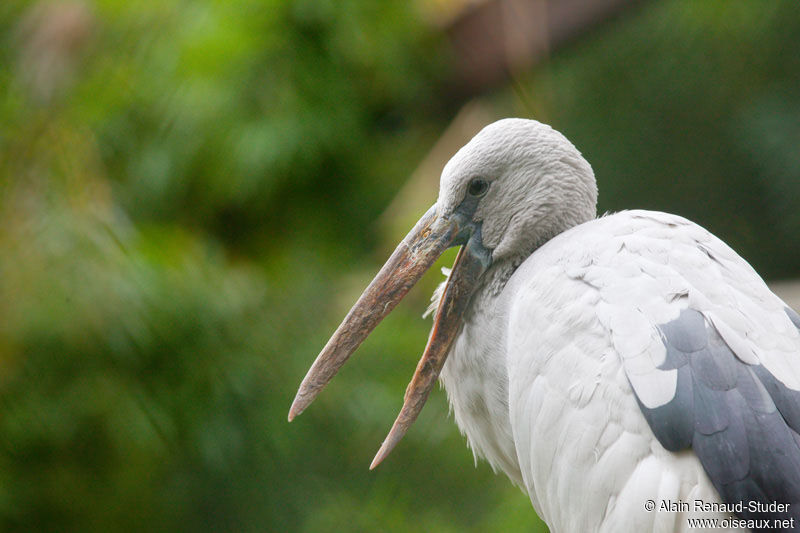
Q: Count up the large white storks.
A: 1